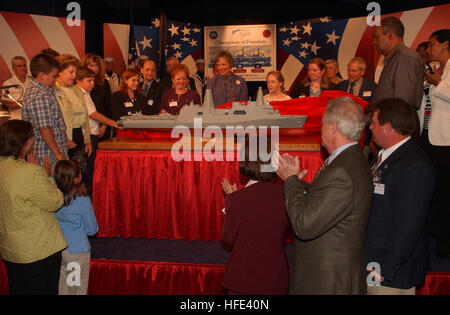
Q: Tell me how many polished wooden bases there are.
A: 1